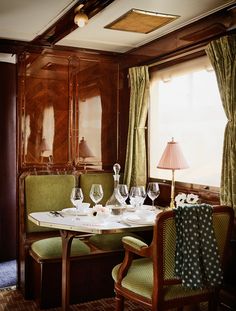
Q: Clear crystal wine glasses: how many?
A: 6